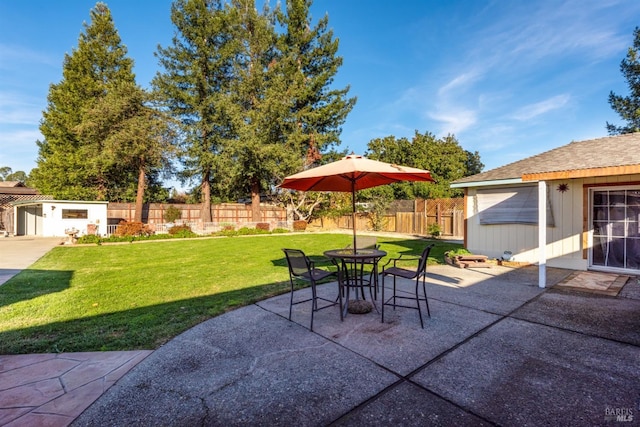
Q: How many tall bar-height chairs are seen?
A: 3